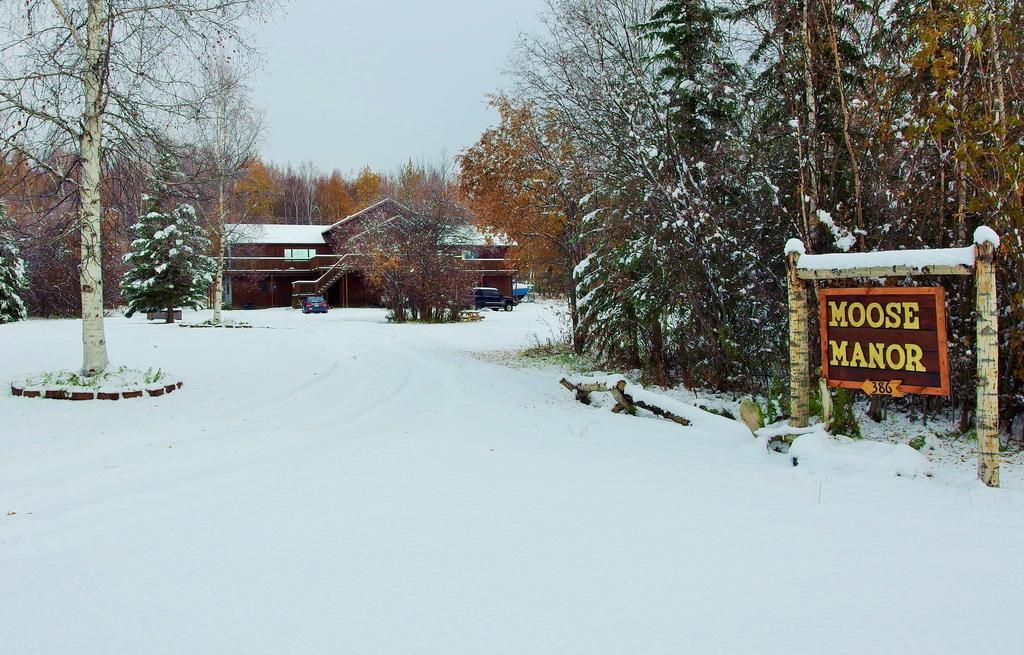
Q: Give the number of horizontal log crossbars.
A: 1